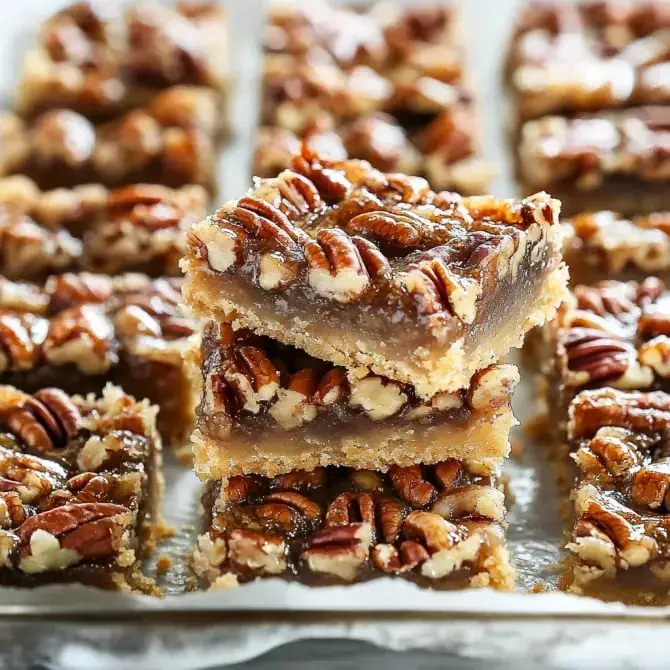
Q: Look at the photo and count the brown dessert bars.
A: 15